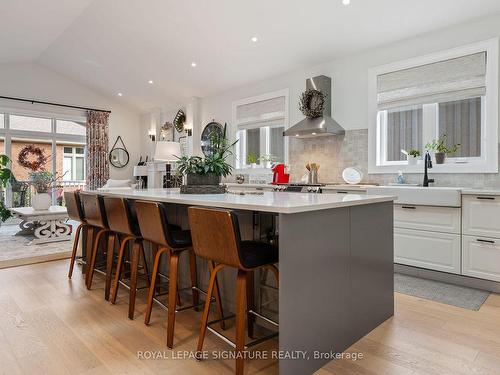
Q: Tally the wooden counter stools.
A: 5